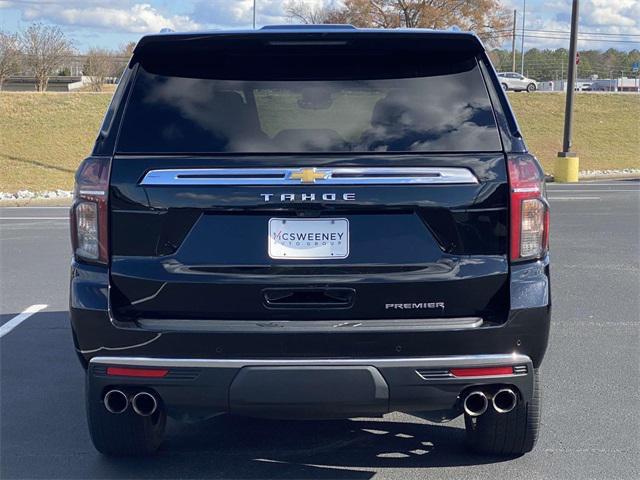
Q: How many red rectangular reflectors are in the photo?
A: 2